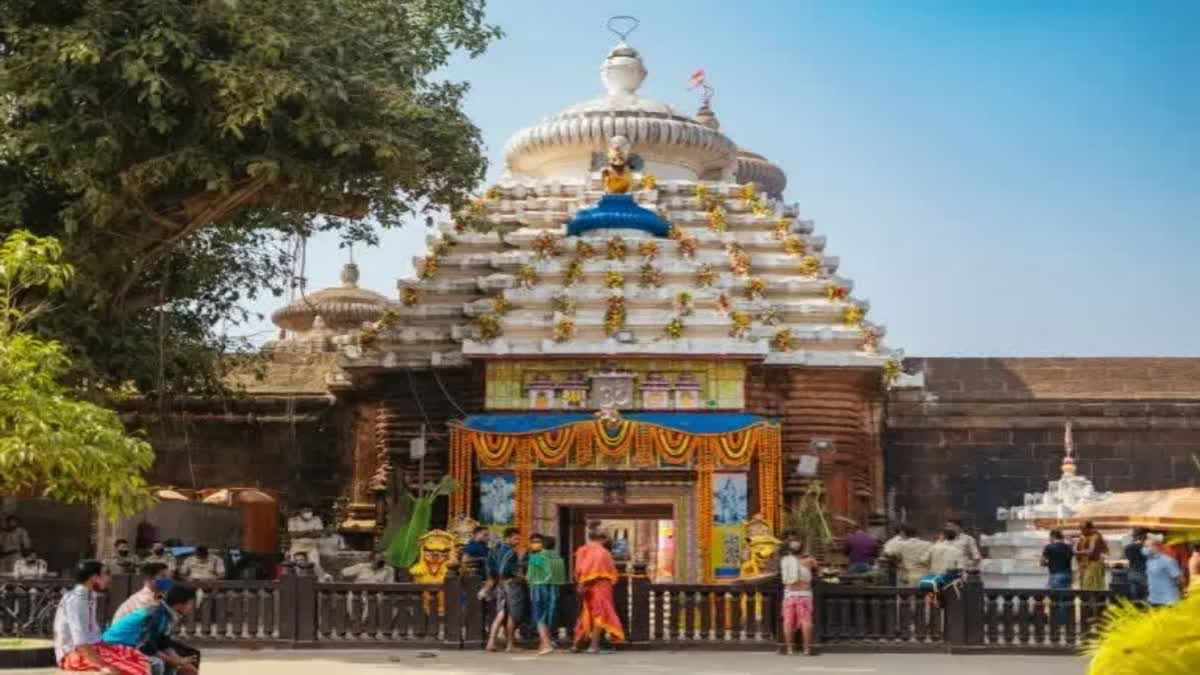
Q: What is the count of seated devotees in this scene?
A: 3